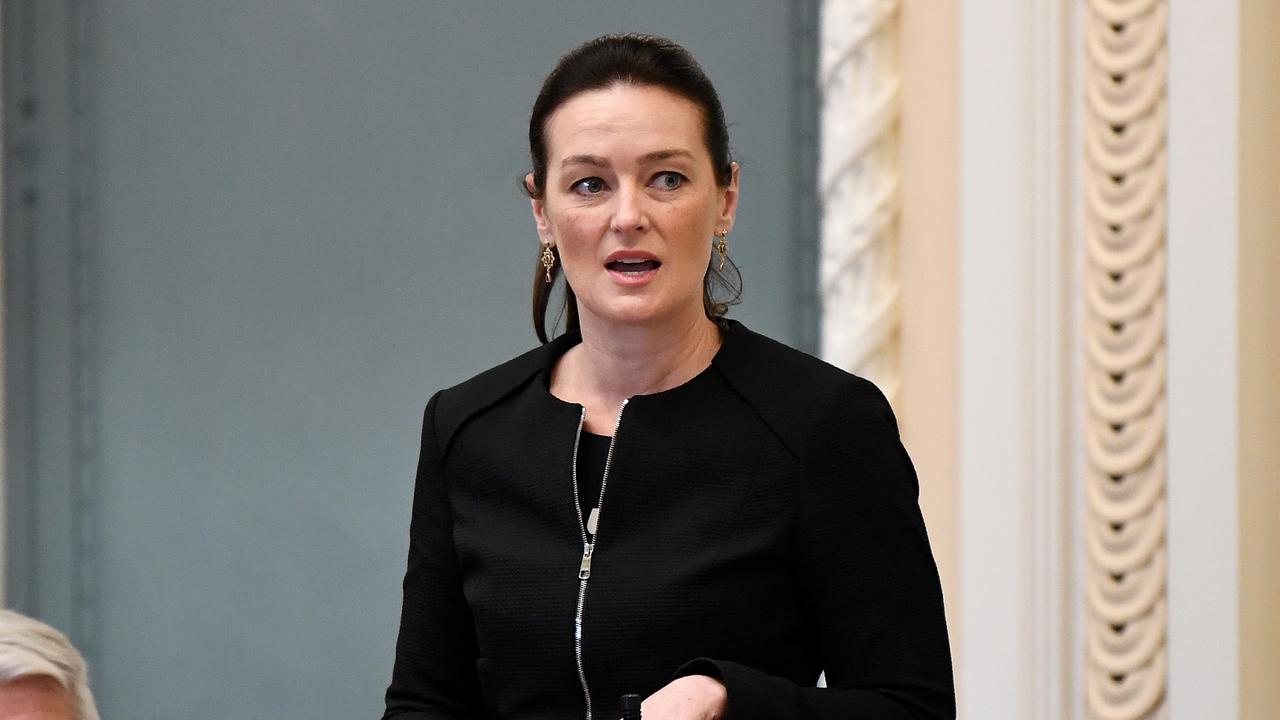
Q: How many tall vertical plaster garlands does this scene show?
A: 2